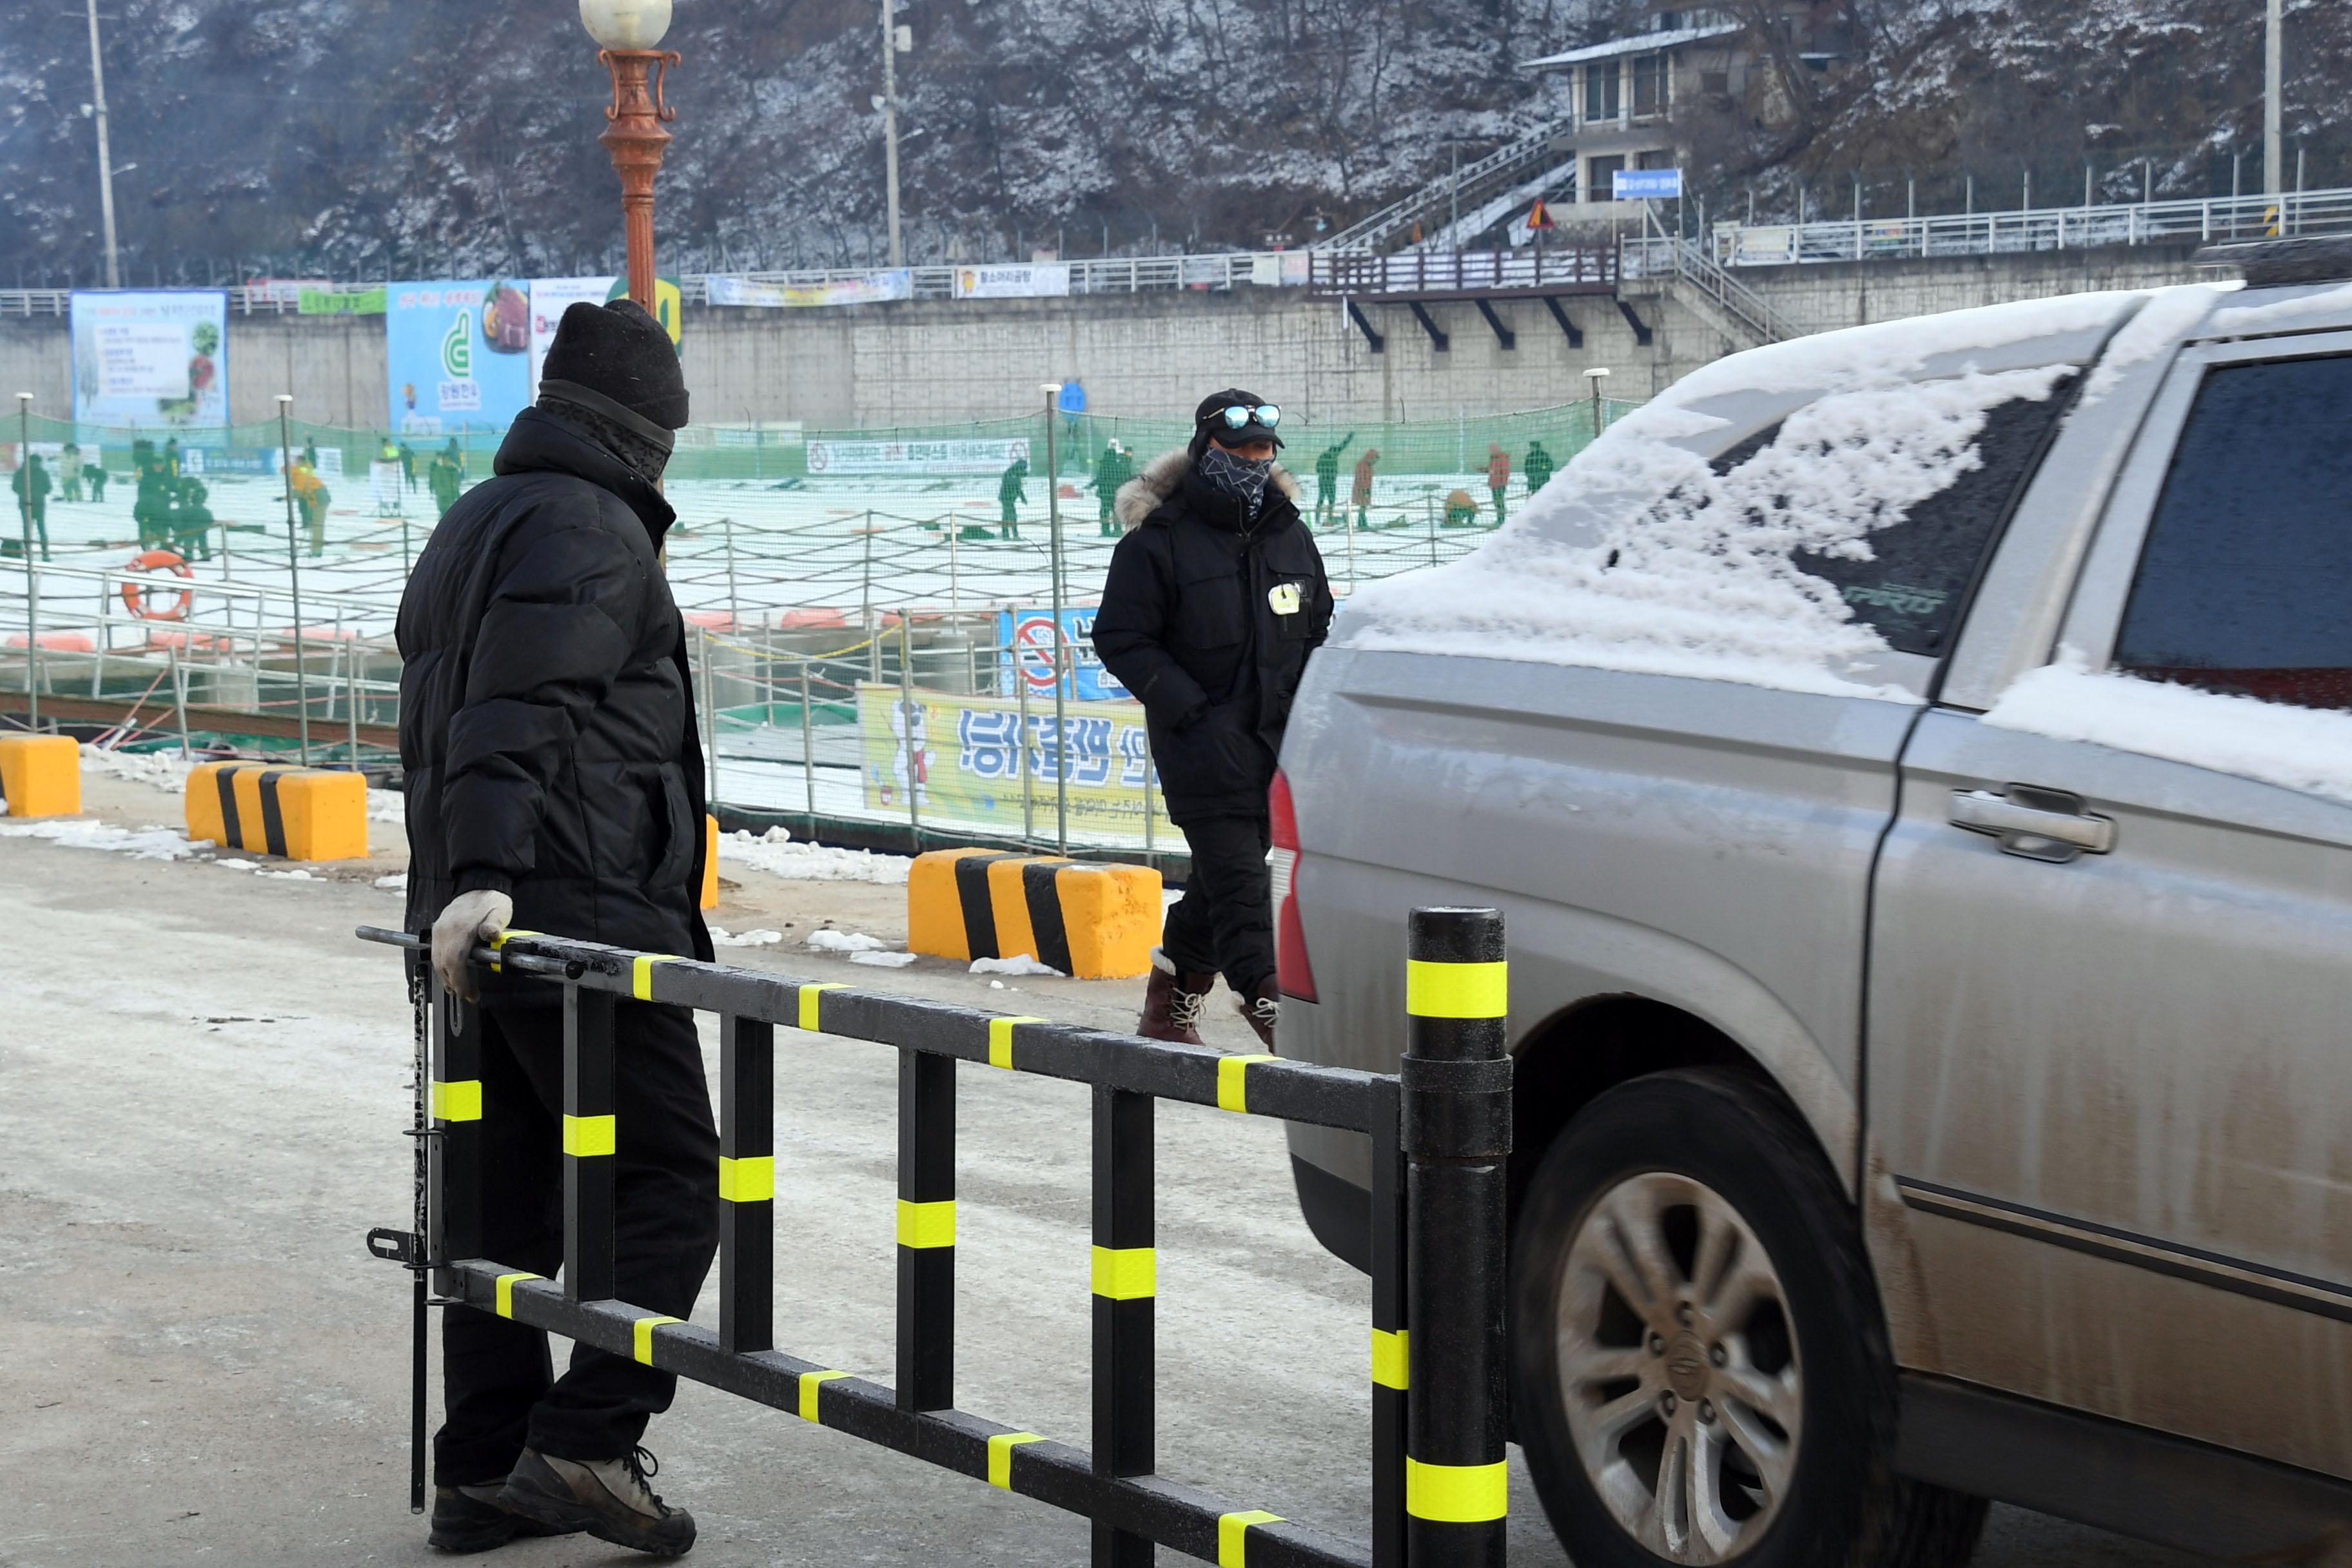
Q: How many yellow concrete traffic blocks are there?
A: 4